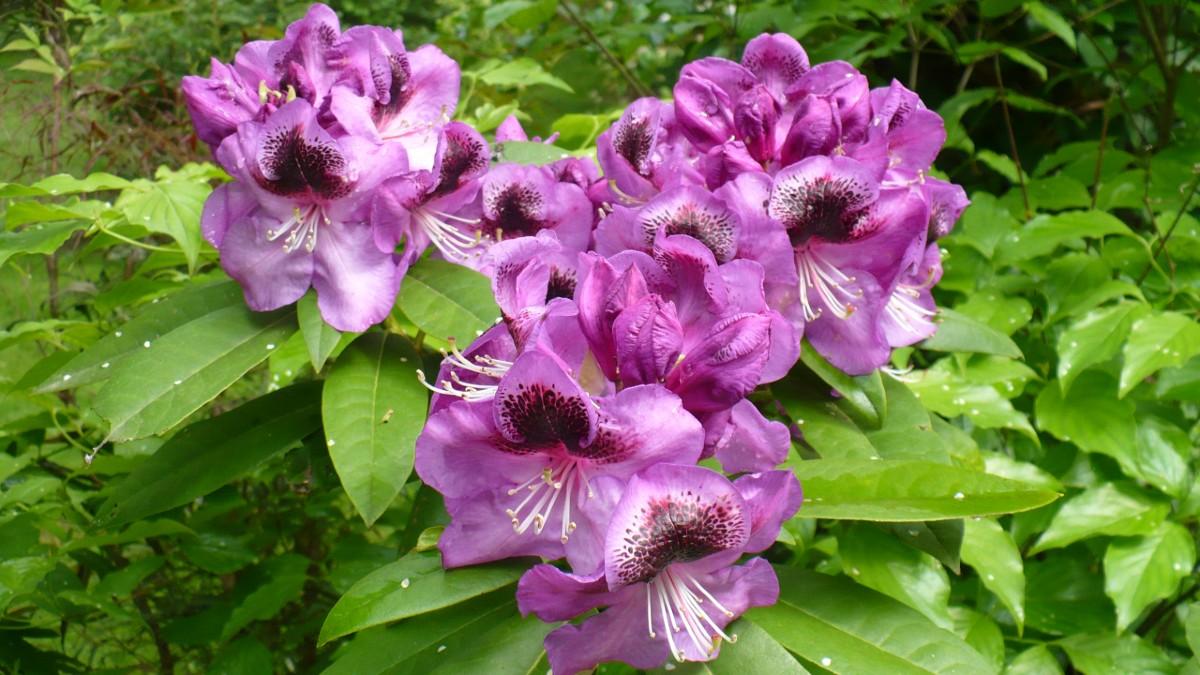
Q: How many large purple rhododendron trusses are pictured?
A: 3